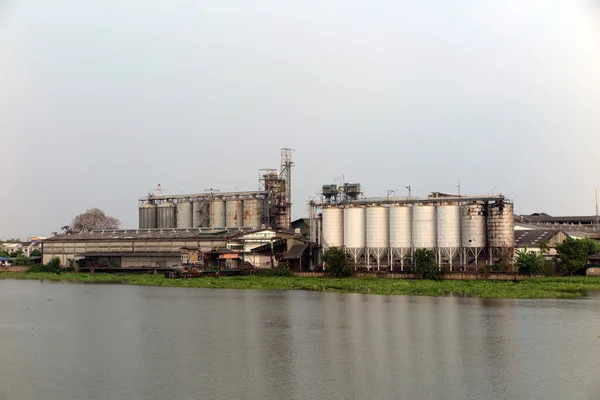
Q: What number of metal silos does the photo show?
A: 15